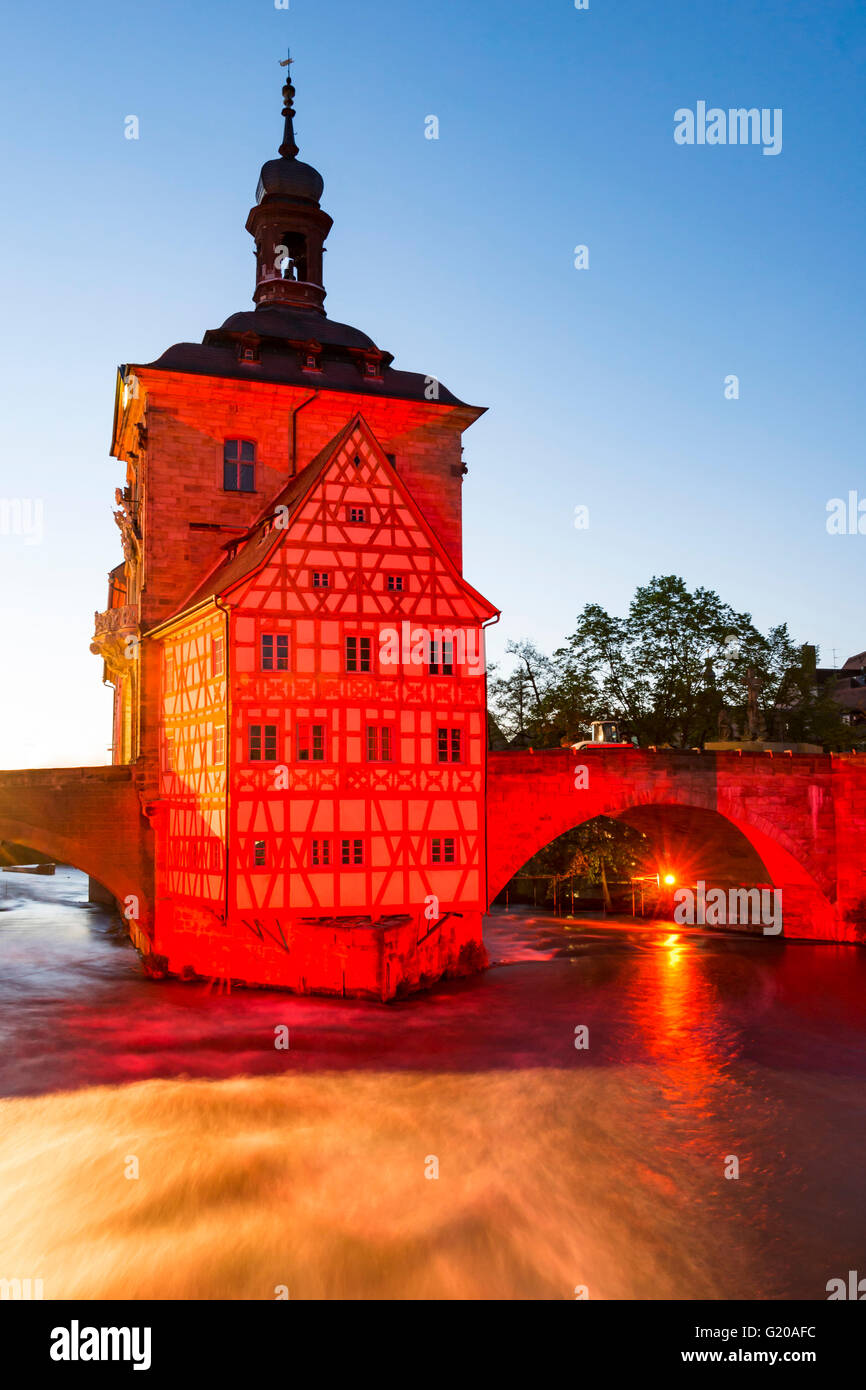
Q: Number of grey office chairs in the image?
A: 0